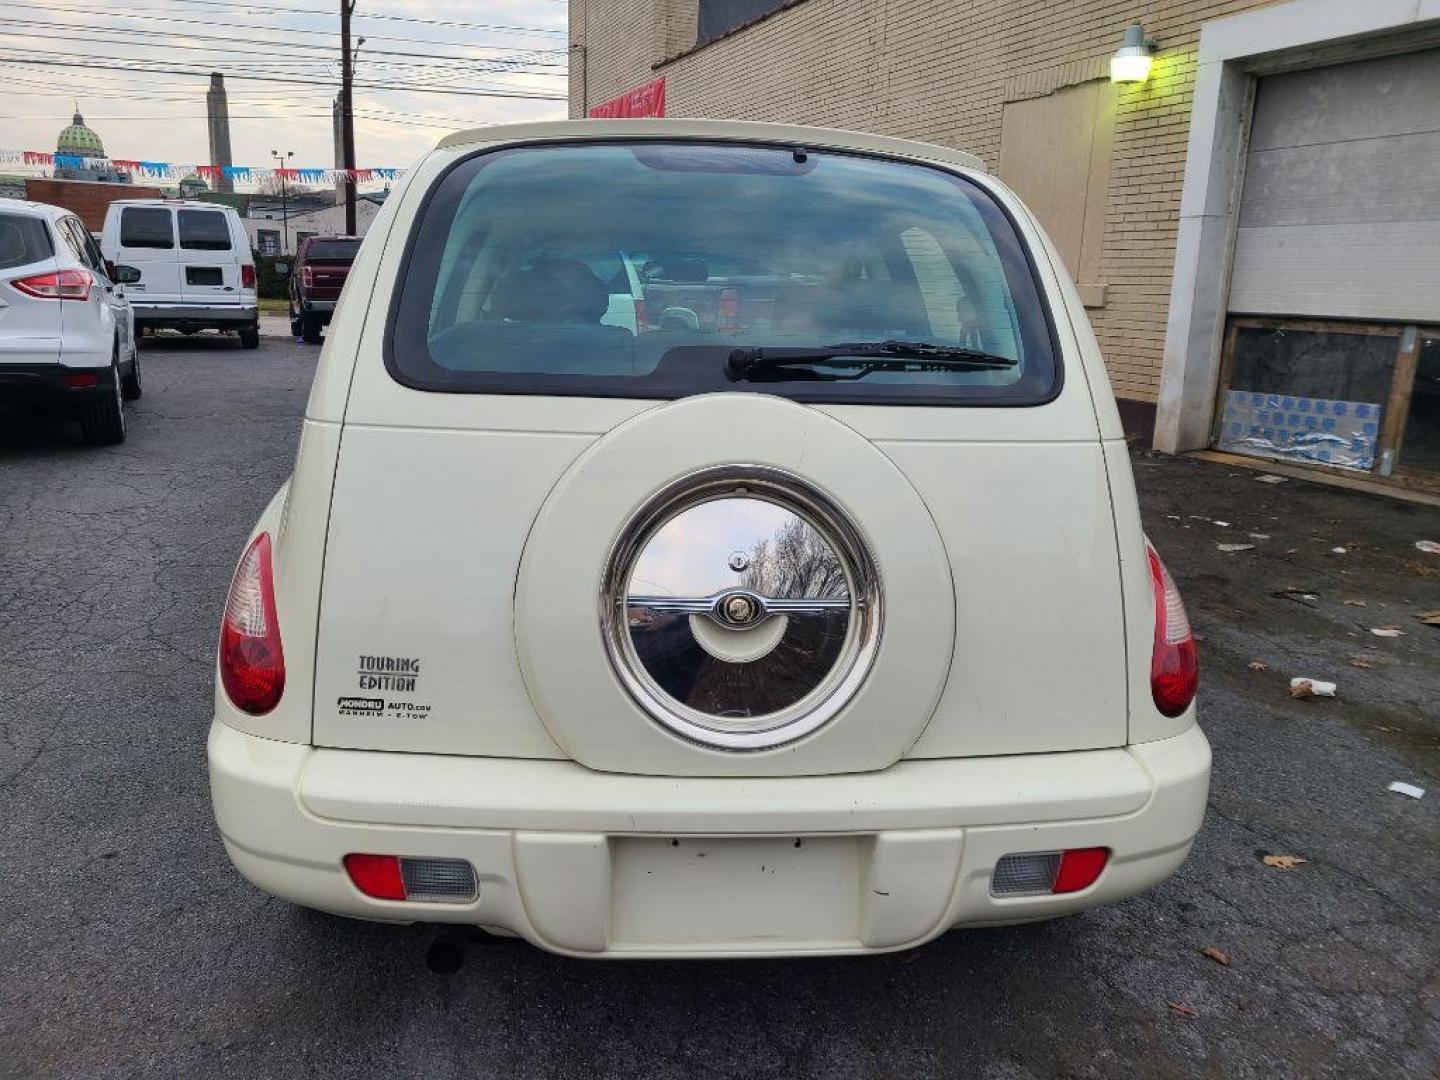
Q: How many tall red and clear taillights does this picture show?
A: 2